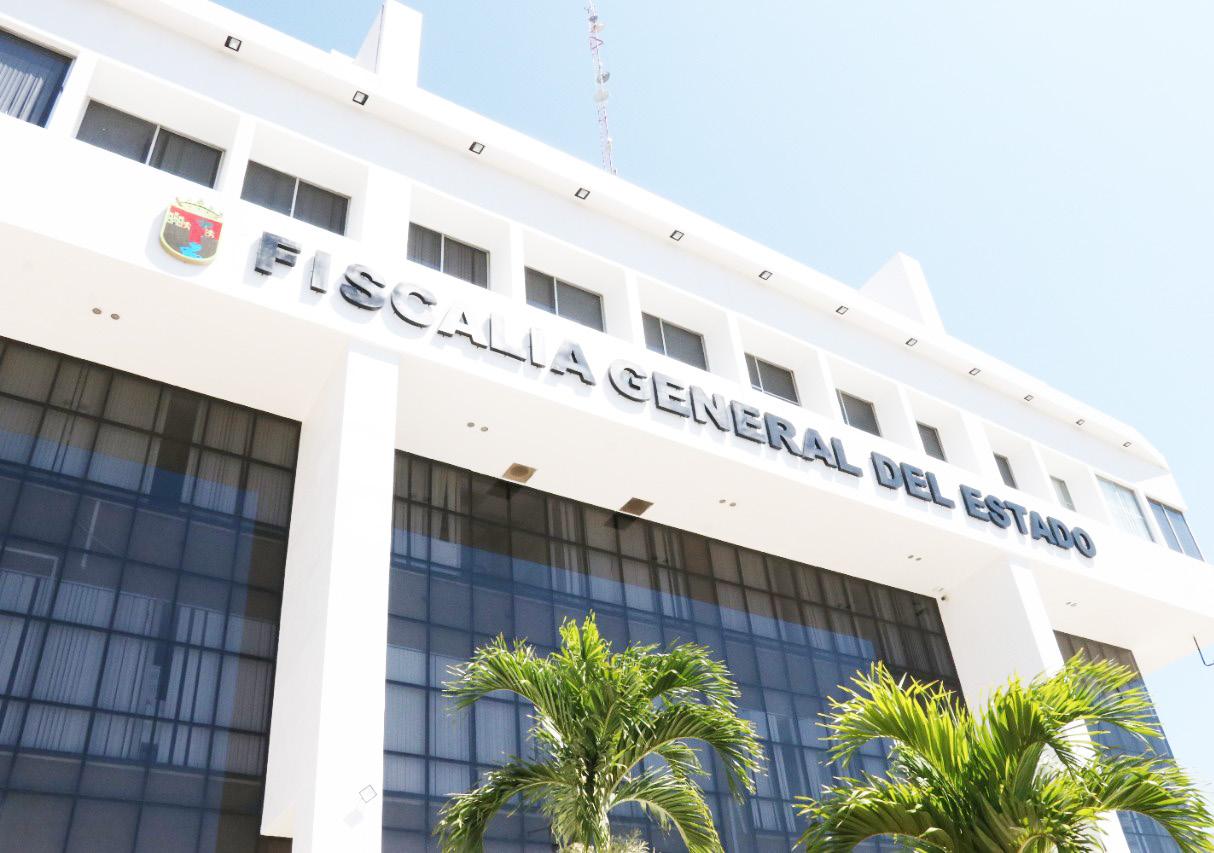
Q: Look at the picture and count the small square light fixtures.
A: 12